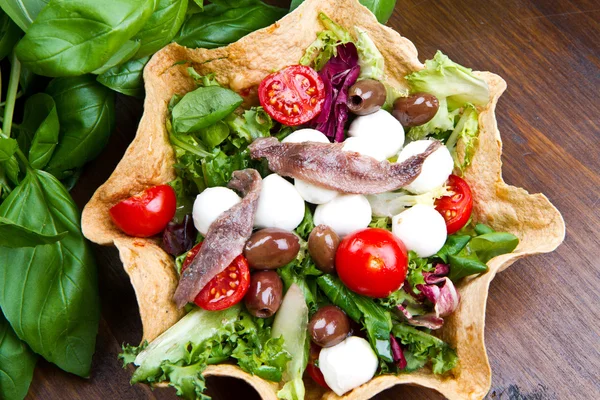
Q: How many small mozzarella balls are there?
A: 10